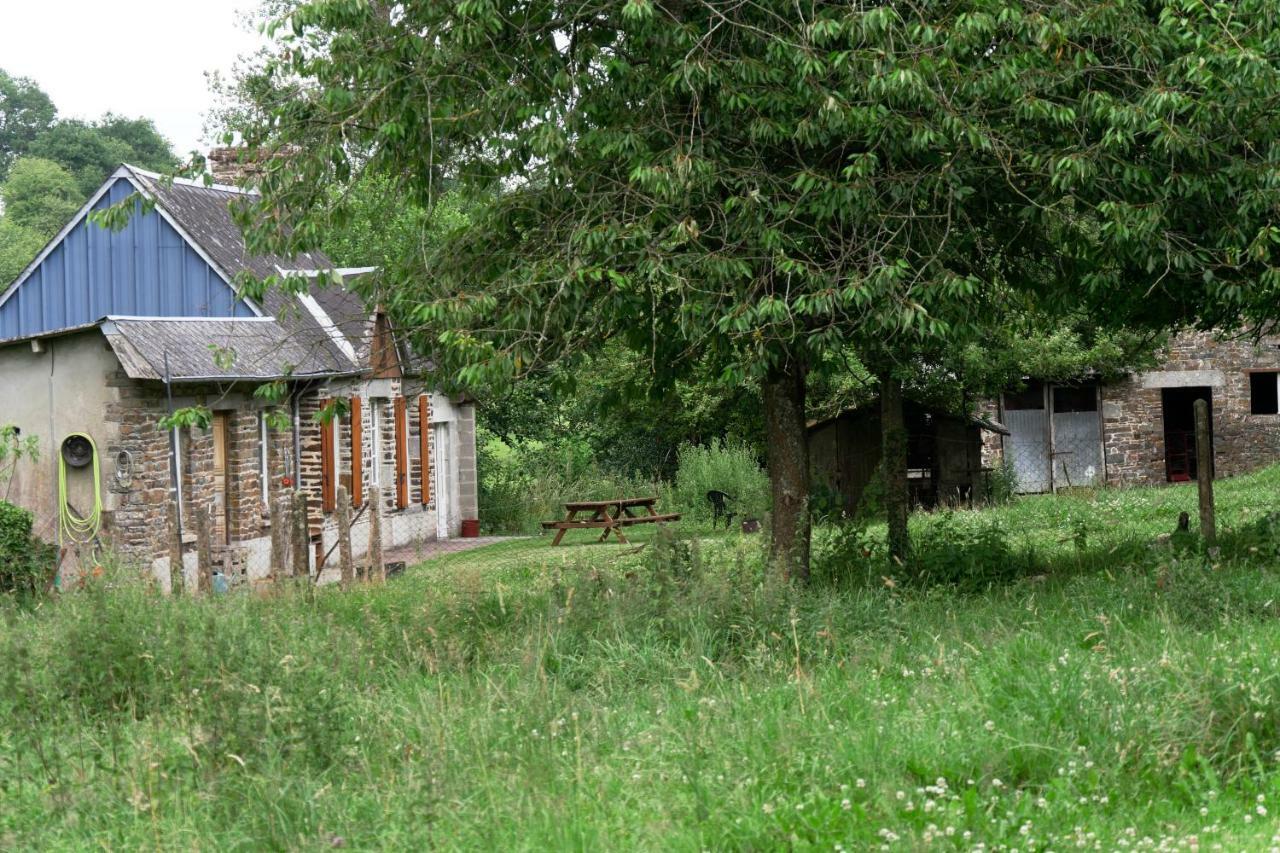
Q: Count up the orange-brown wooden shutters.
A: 4